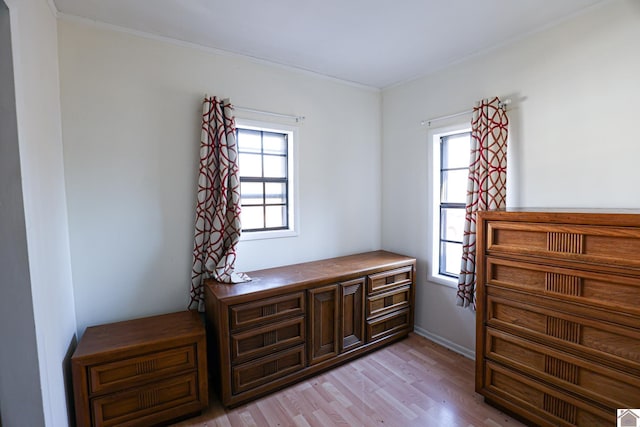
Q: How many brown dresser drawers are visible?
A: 13